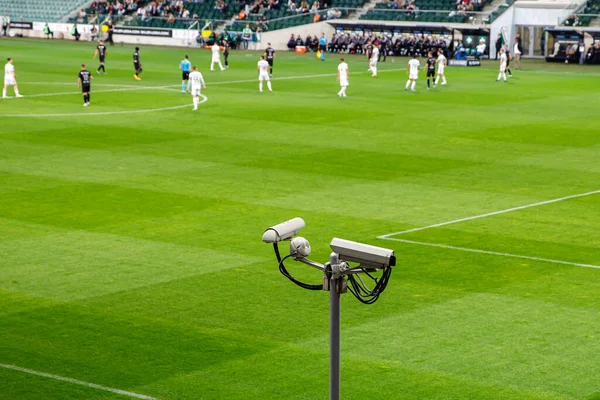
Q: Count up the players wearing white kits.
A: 9